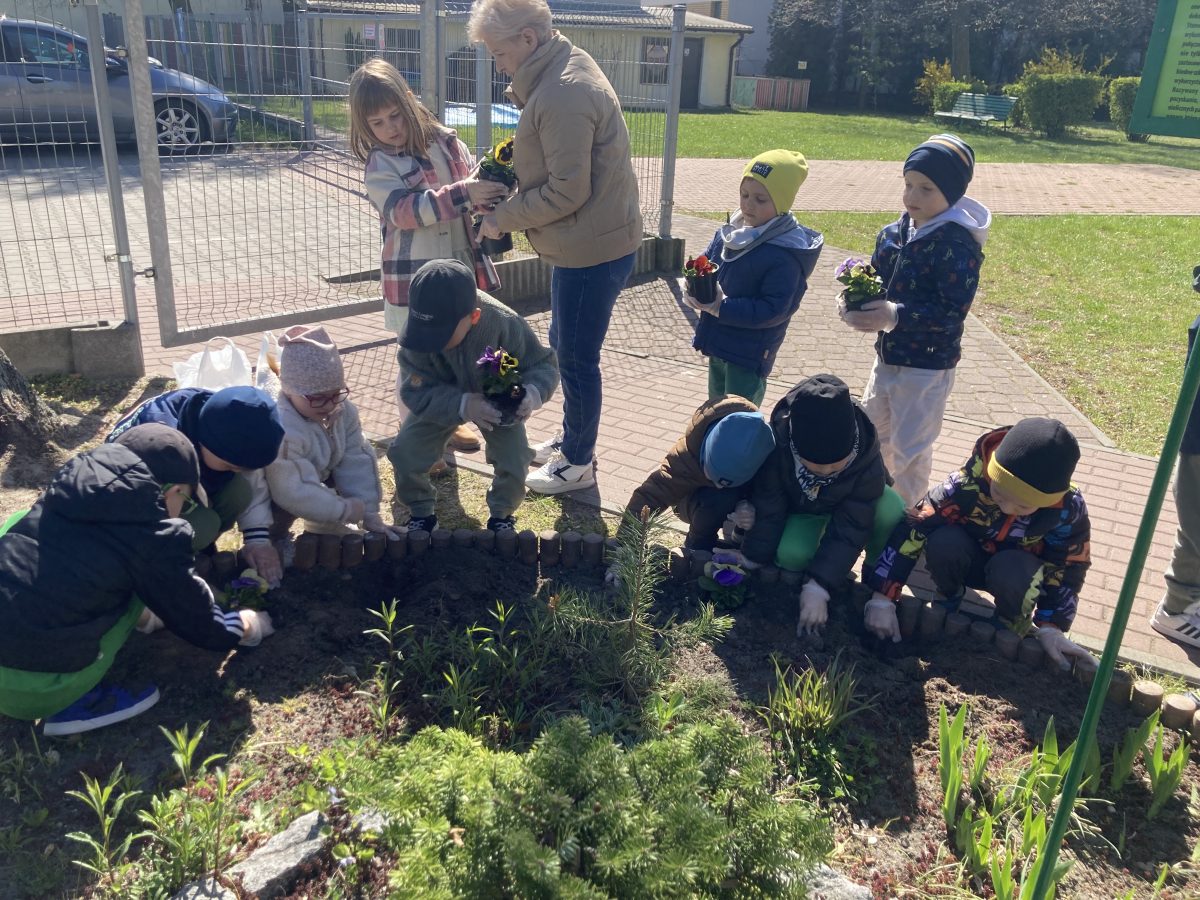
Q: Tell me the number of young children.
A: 10